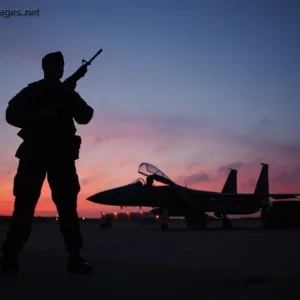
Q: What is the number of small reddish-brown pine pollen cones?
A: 0